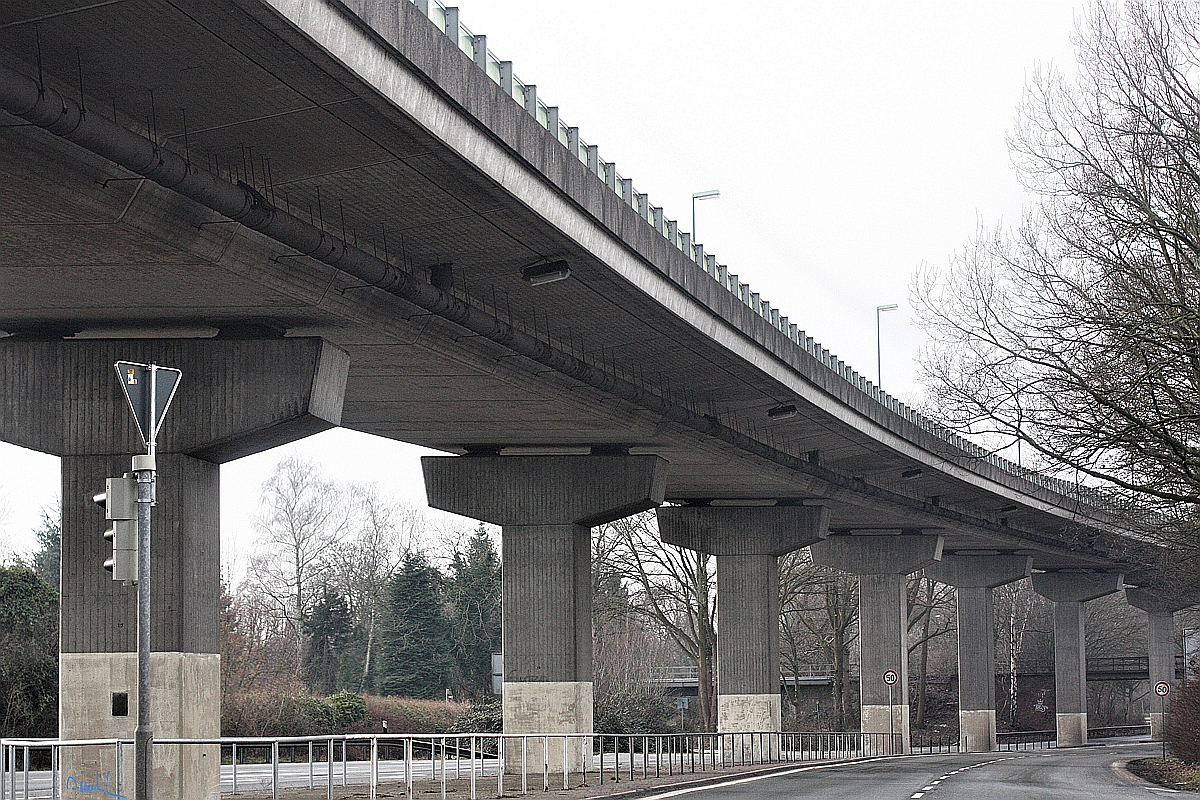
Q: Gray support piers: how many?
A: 7